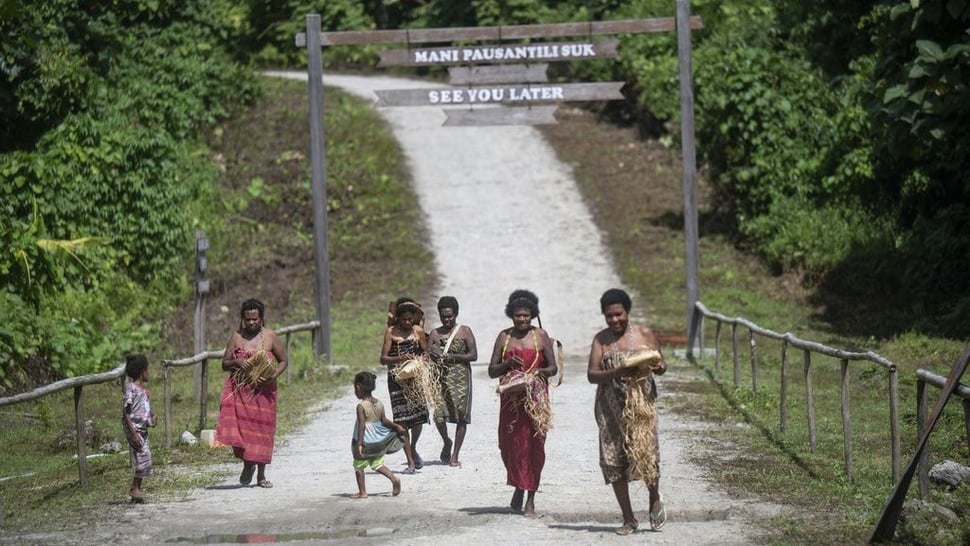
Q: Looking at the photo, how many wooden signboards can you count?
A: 4